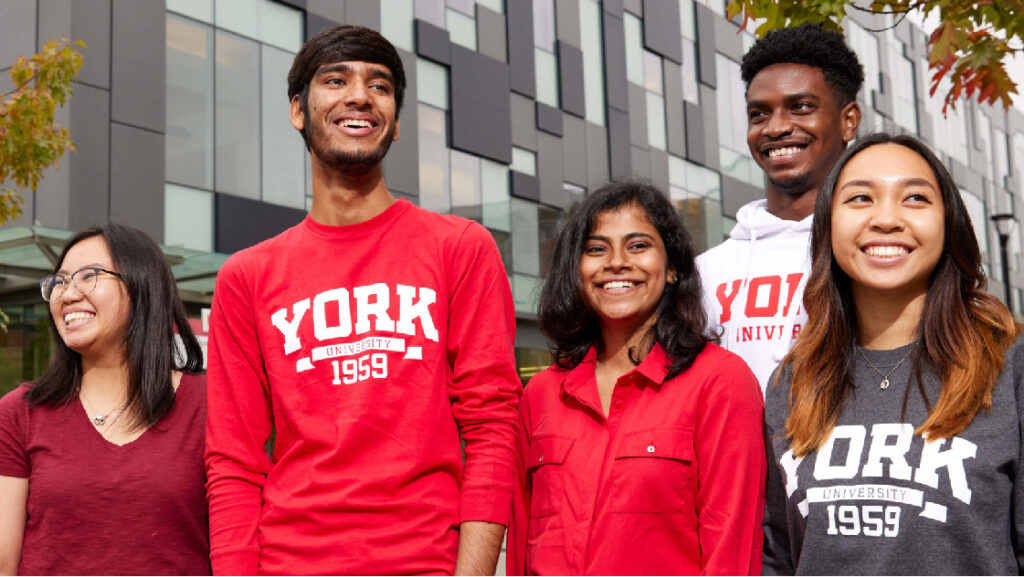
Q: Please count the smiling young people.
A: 5